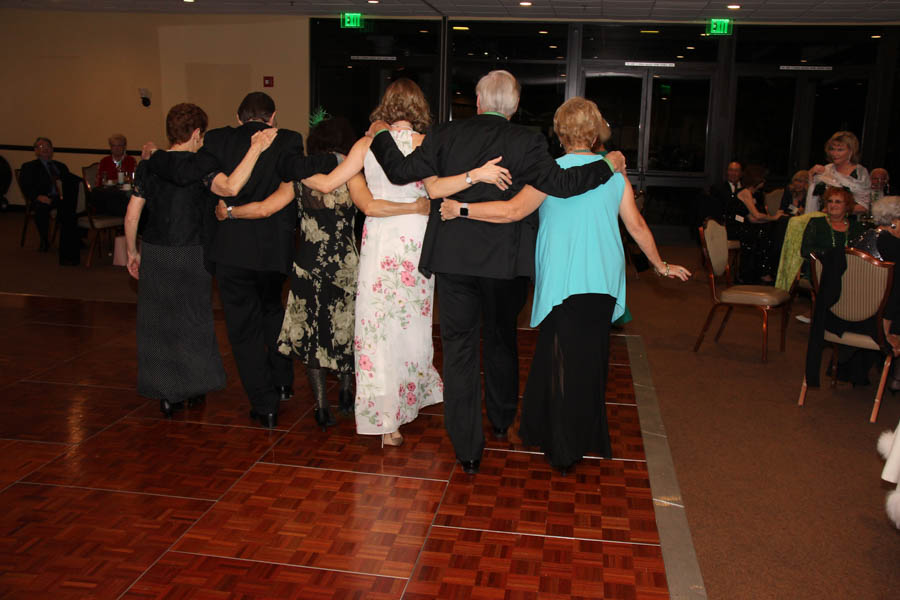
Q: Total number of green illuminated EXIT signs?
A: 2